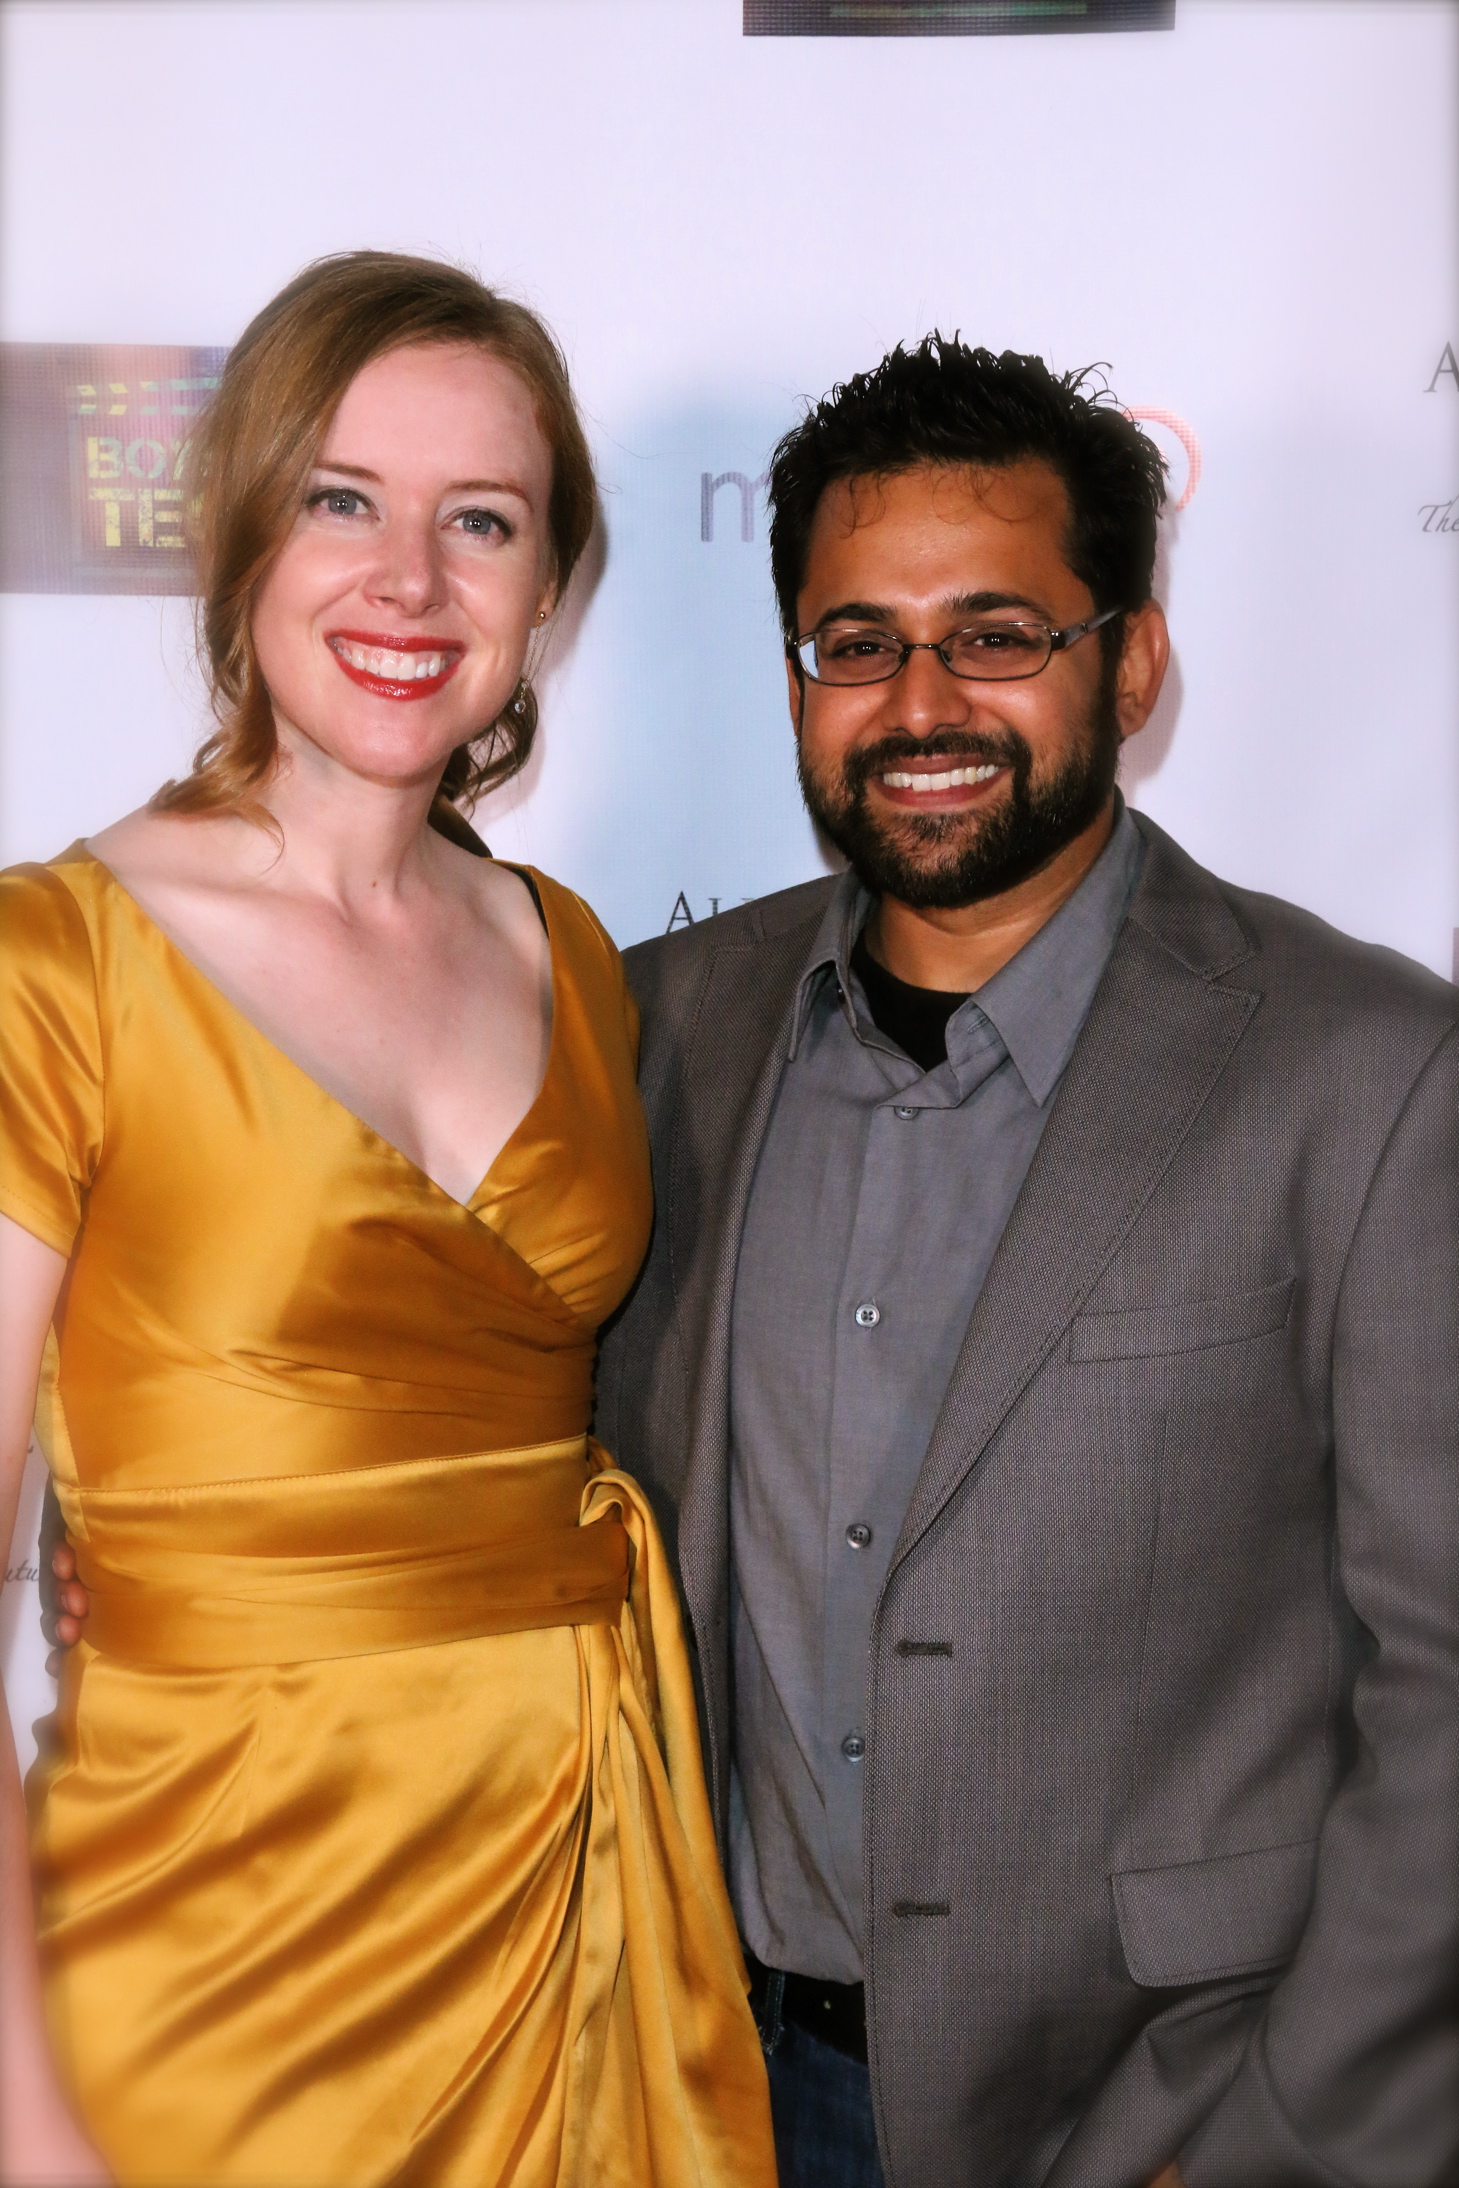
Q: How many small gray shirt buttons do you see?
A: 4